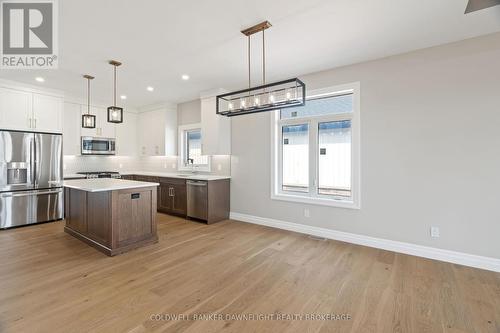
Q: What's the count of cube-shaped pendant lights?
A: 2